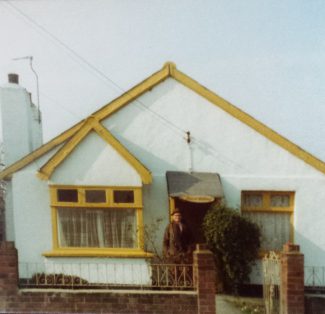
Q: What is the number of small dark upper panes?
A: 3